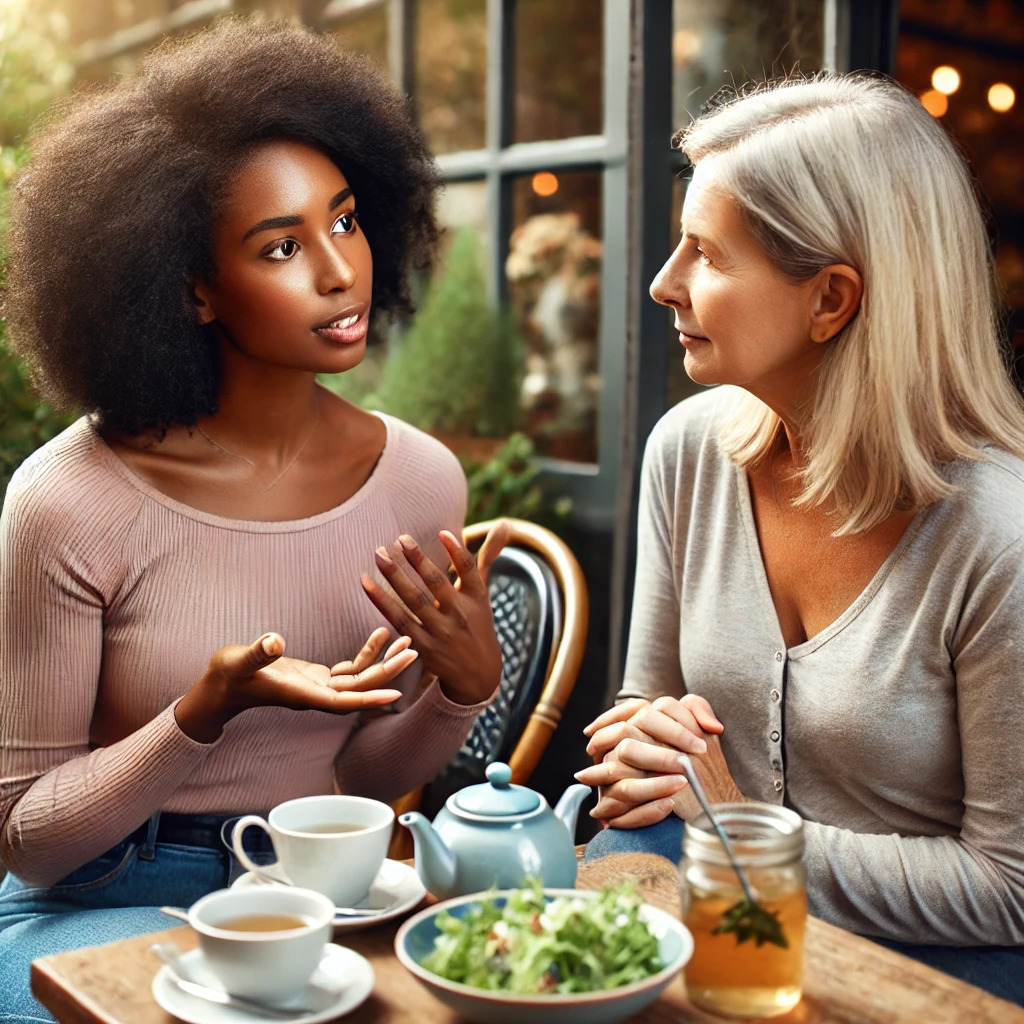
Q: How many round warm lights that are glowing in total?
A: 4